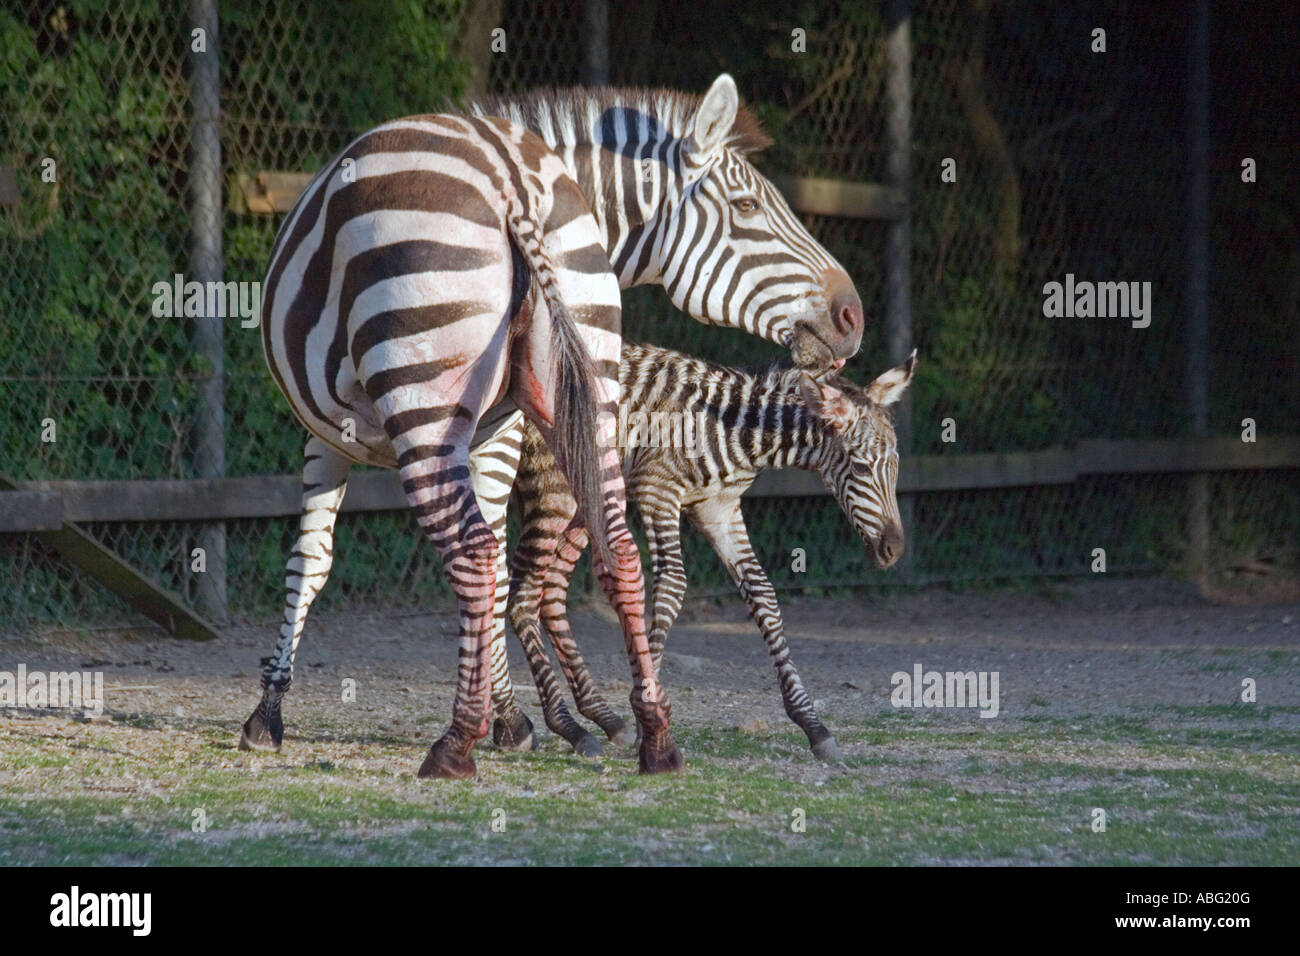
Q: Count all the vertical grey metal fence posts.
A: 4